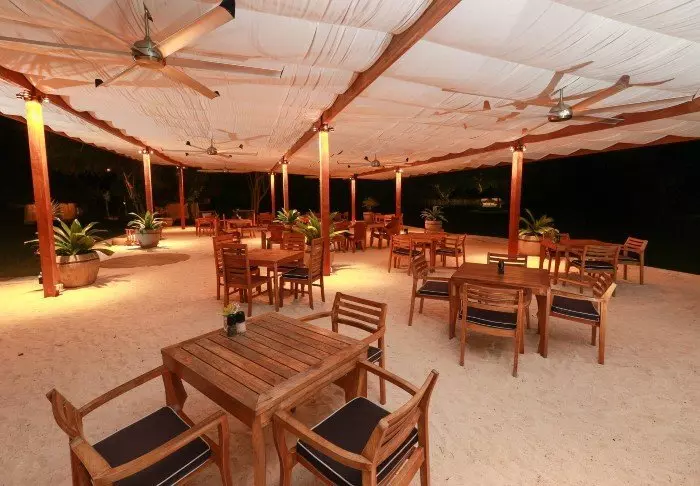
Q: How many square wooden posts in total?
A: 9